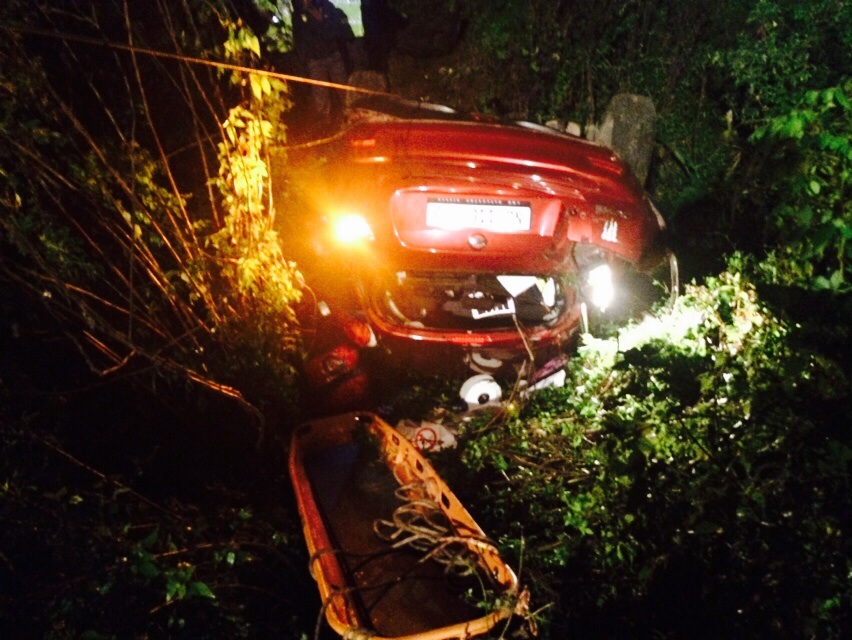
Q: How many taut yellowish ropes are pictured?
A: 1